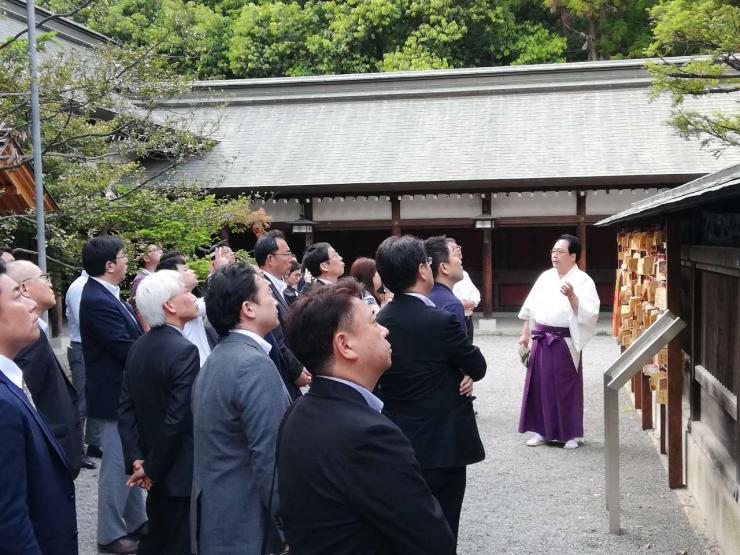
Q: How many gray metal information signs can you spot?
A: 1